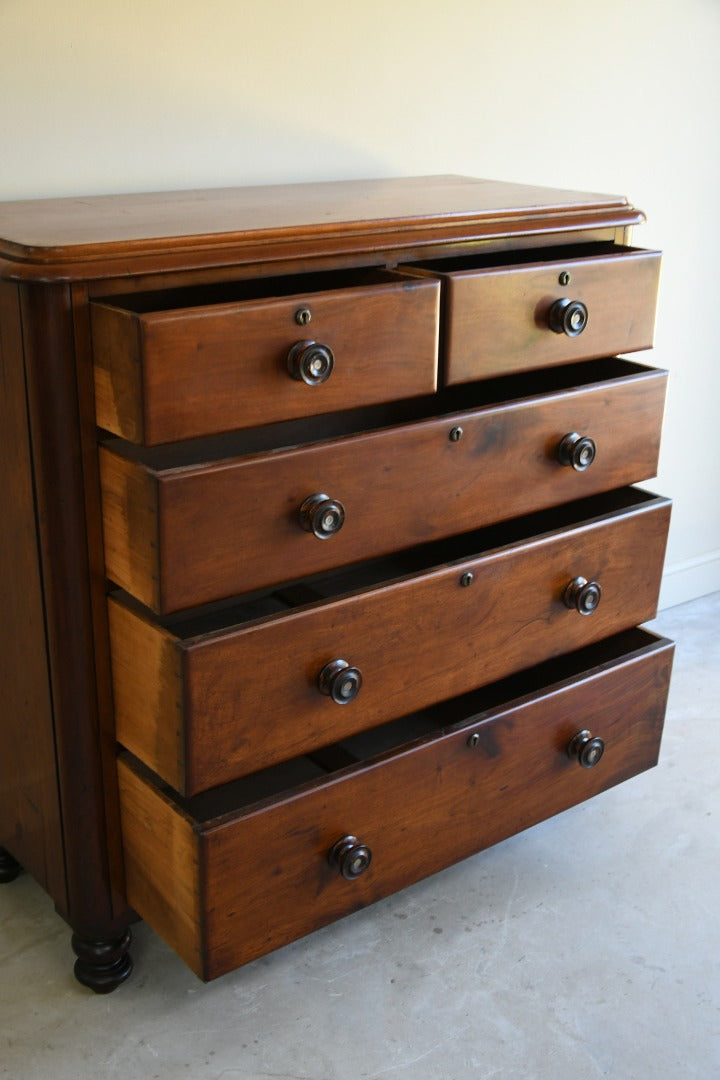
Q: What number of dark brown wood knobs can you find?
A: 8